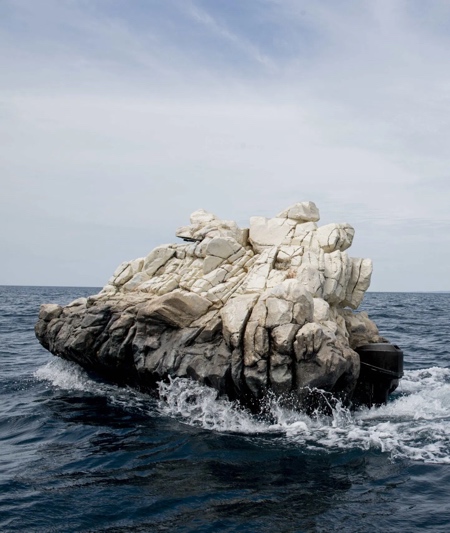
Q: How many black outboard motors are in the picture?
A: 1